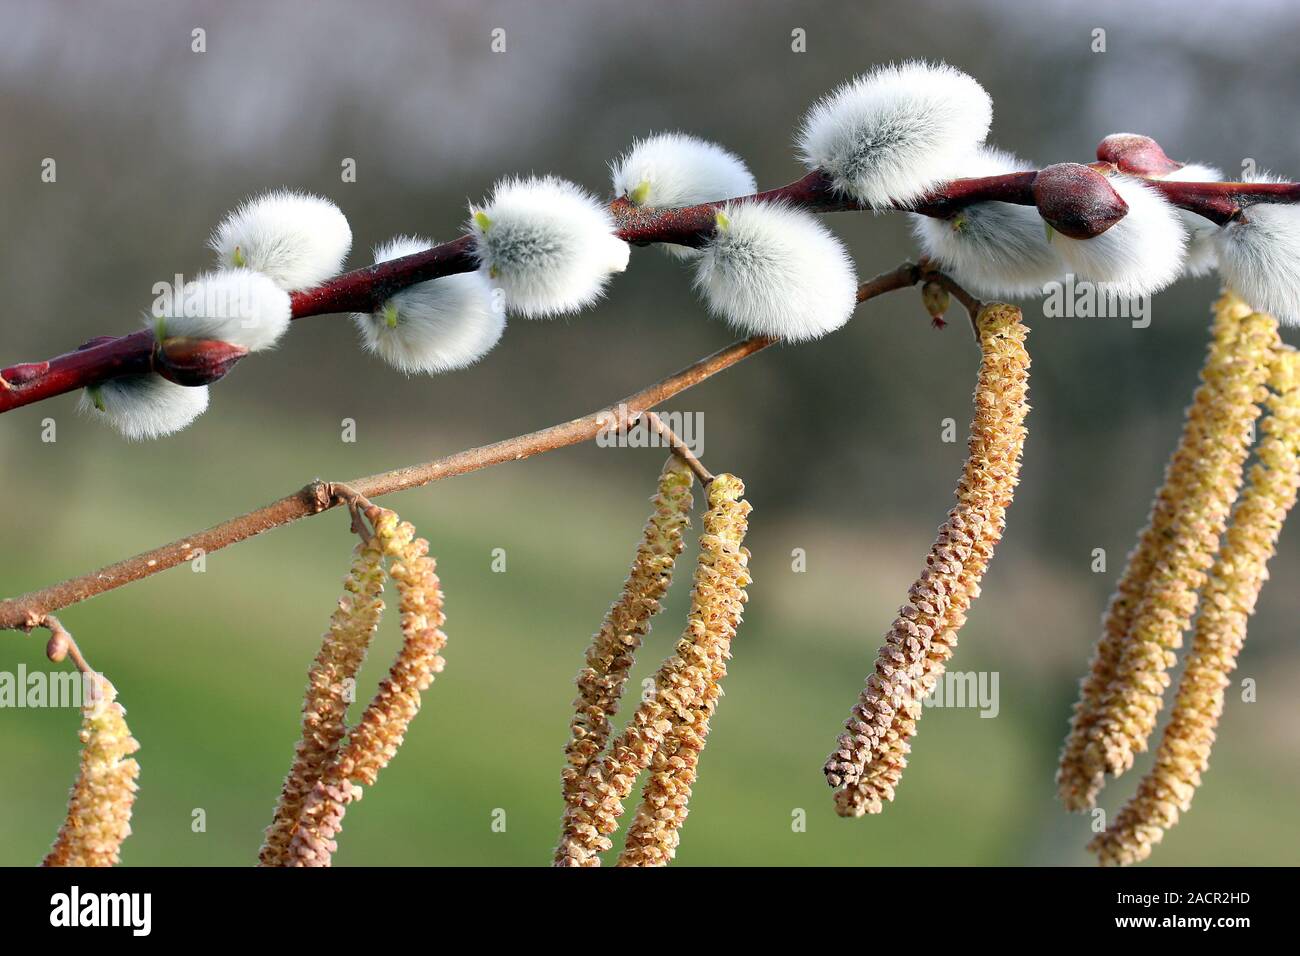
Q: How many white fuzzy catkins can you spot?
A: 12